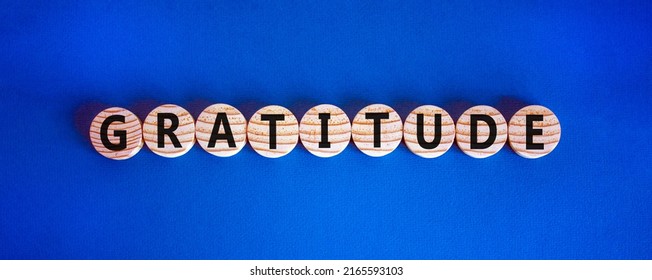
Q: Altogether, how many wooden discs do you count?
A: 9